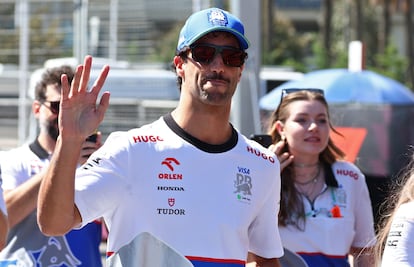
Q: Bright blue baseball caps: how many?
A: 1